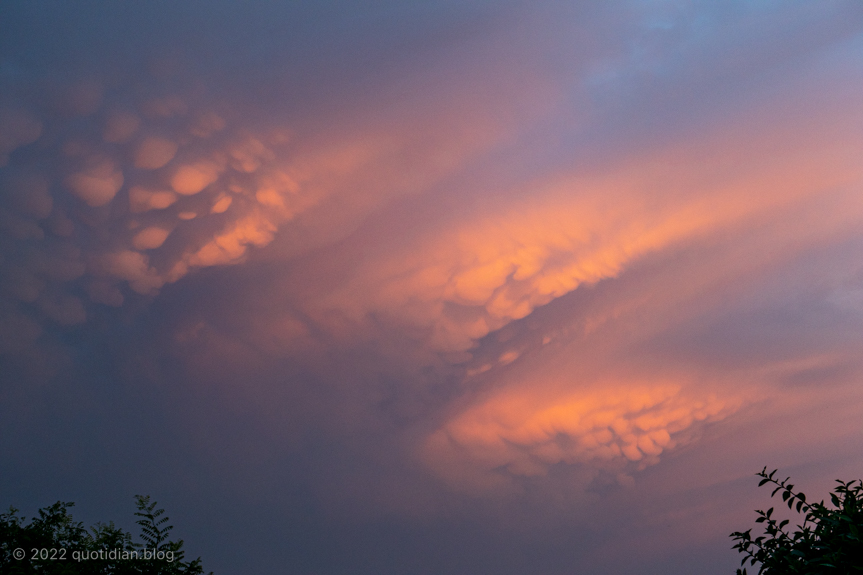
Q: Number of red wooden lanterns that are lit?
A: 0